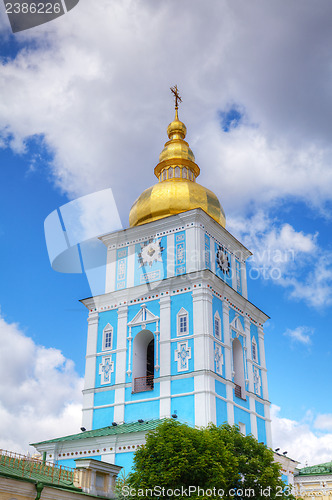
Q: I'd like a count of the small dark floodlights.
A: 6